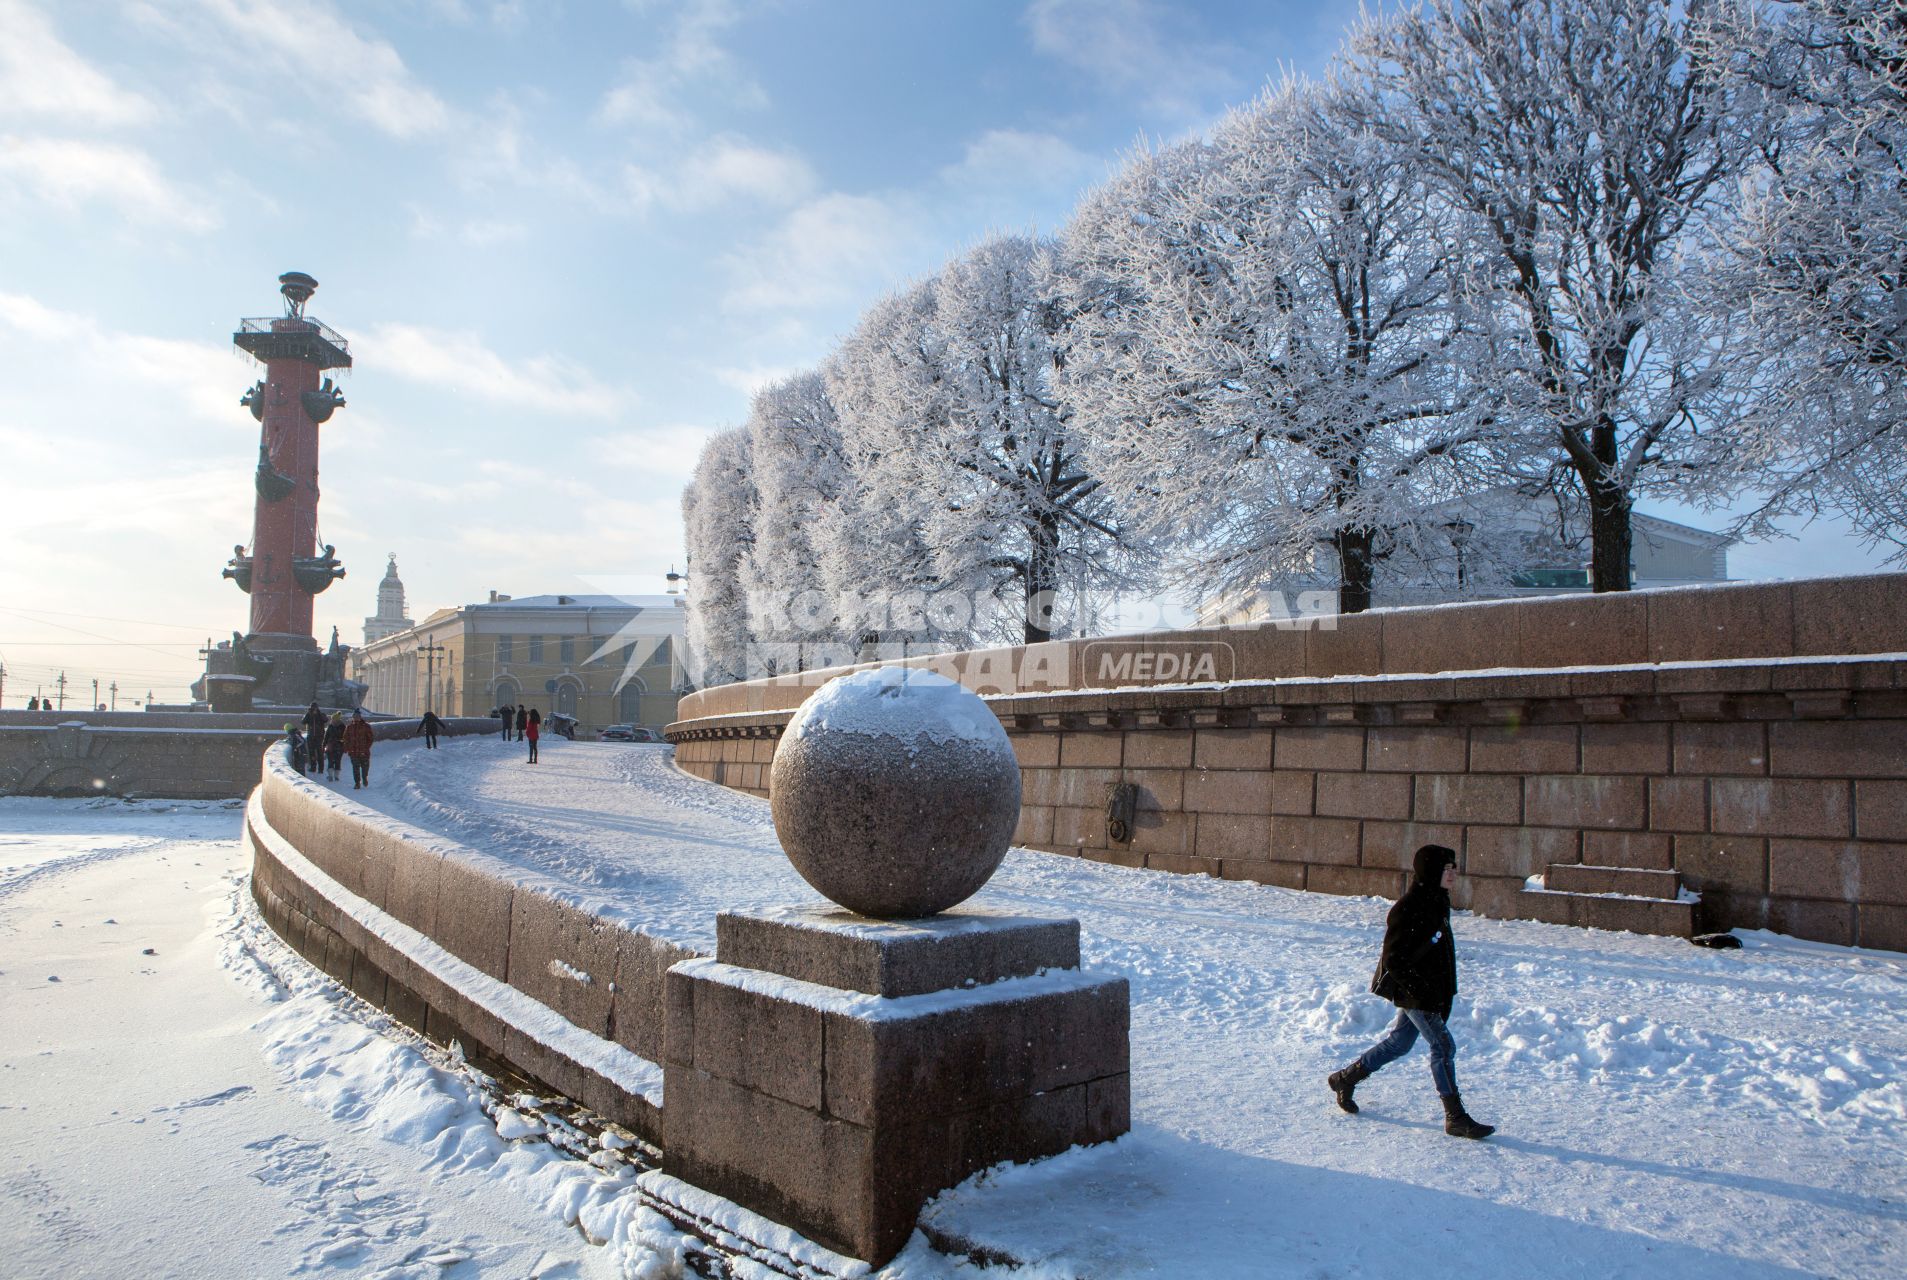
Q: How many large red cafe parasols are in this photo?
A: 0